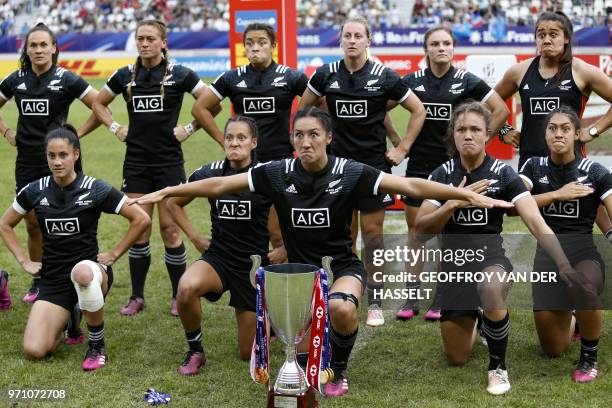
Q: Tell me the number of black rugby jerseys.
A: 11